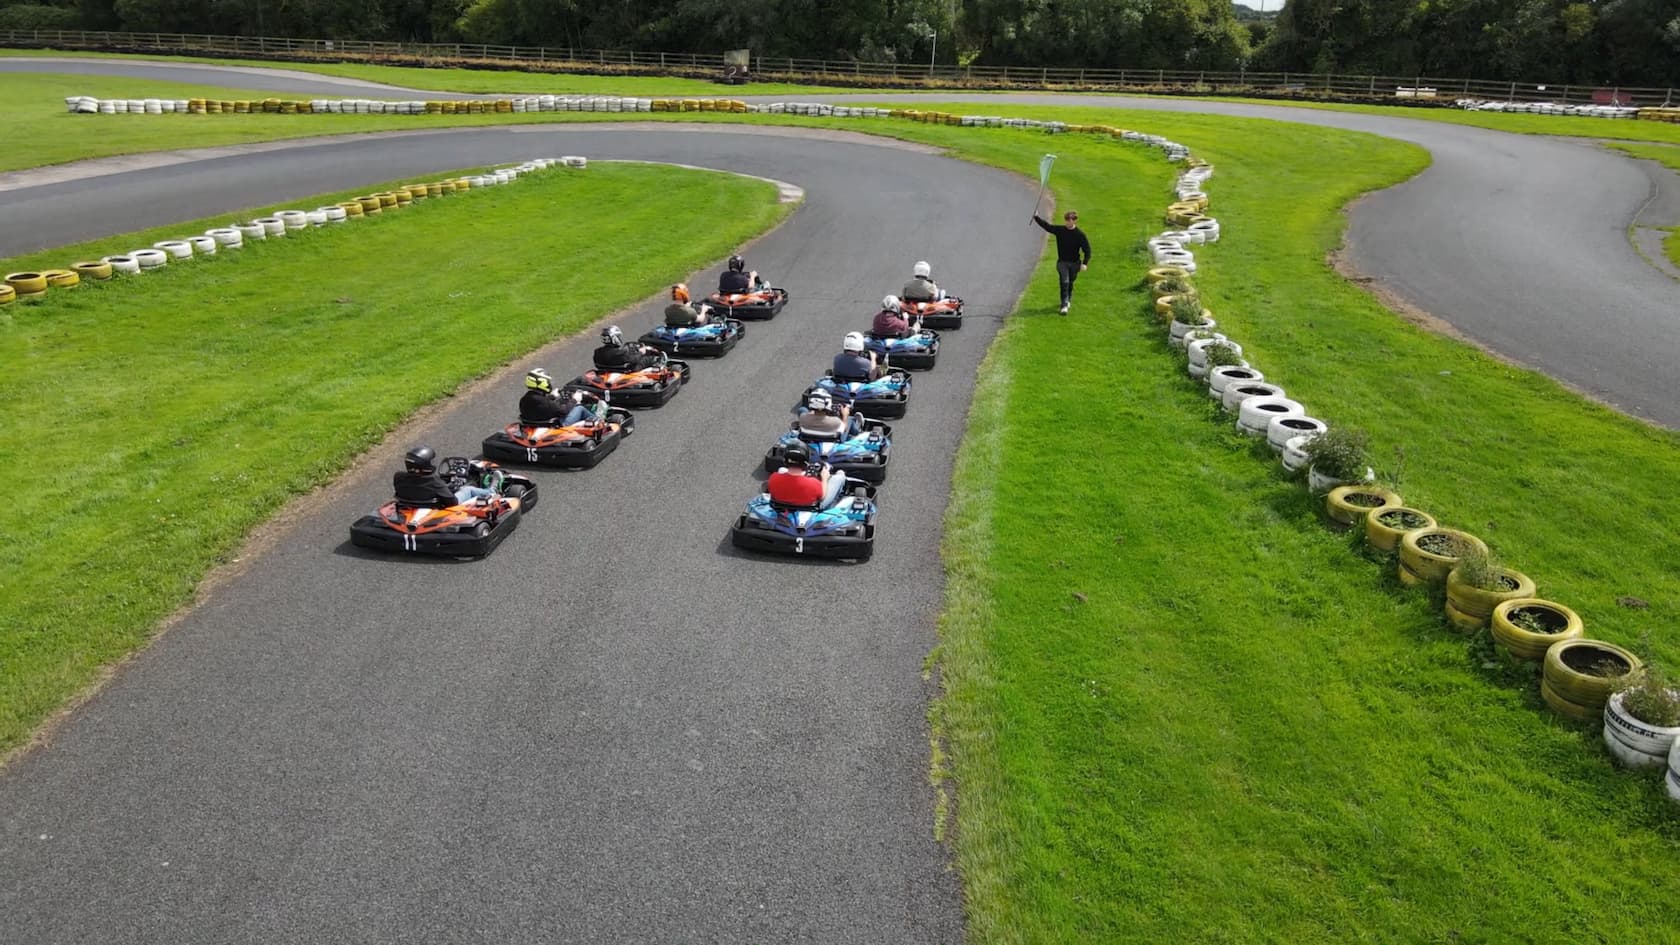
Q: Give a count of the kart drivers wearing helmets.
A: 10